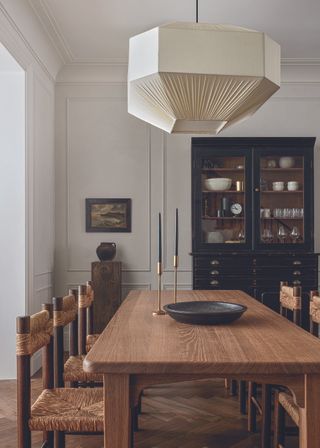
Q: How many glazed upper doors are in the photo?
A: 2